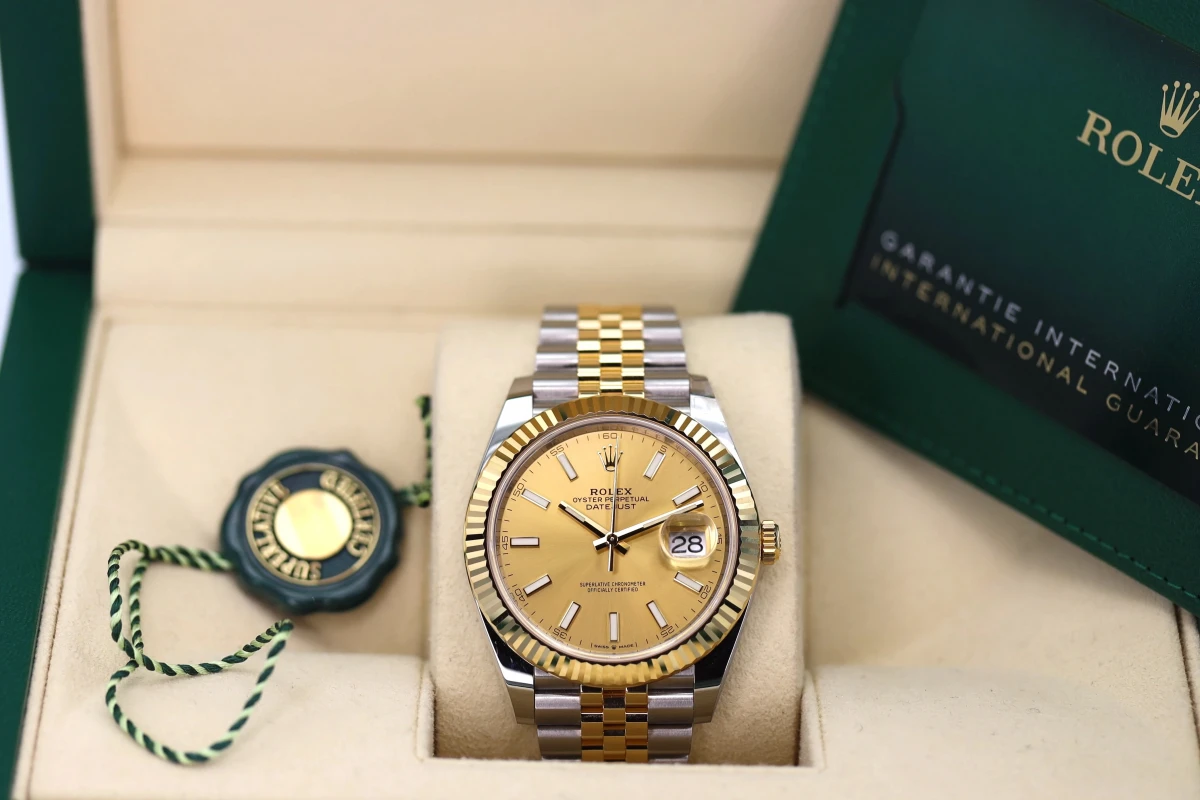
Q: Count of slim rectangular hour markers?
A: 10